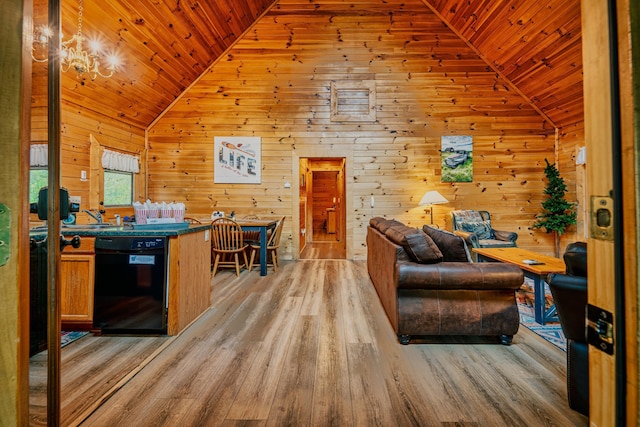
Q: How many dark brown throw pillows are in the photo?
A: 1